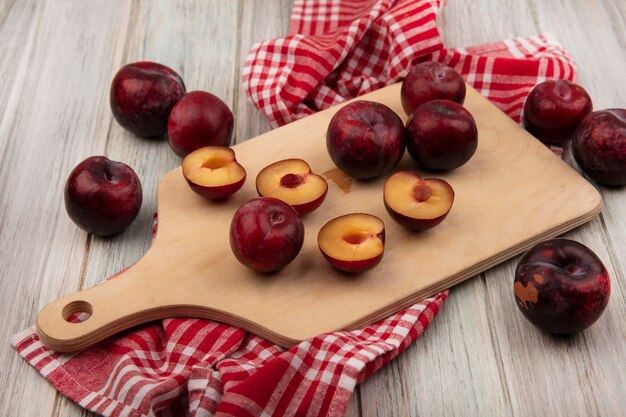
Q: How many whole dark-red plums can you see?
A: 10